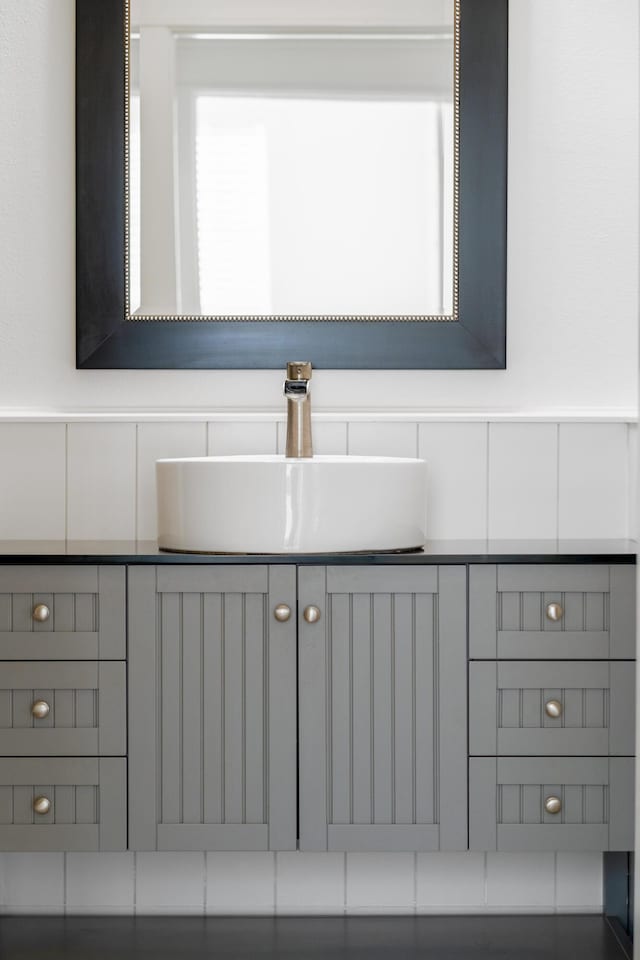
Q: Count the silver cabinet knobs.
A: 8